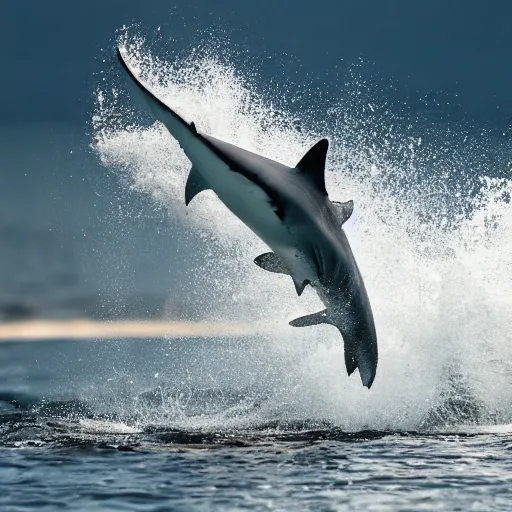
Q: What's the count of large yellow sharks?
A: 0